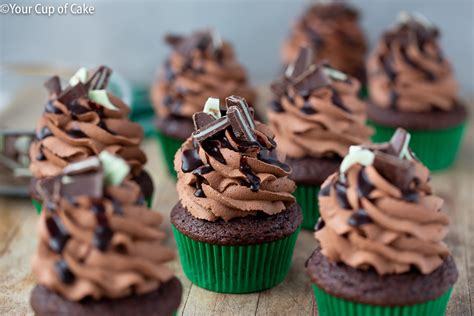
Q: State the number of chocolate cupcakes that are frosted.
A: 8